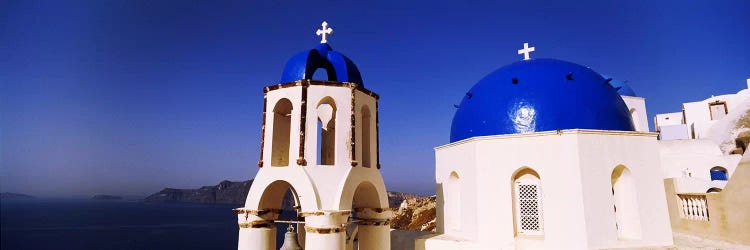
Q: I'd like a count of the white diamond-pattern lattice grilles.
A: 1